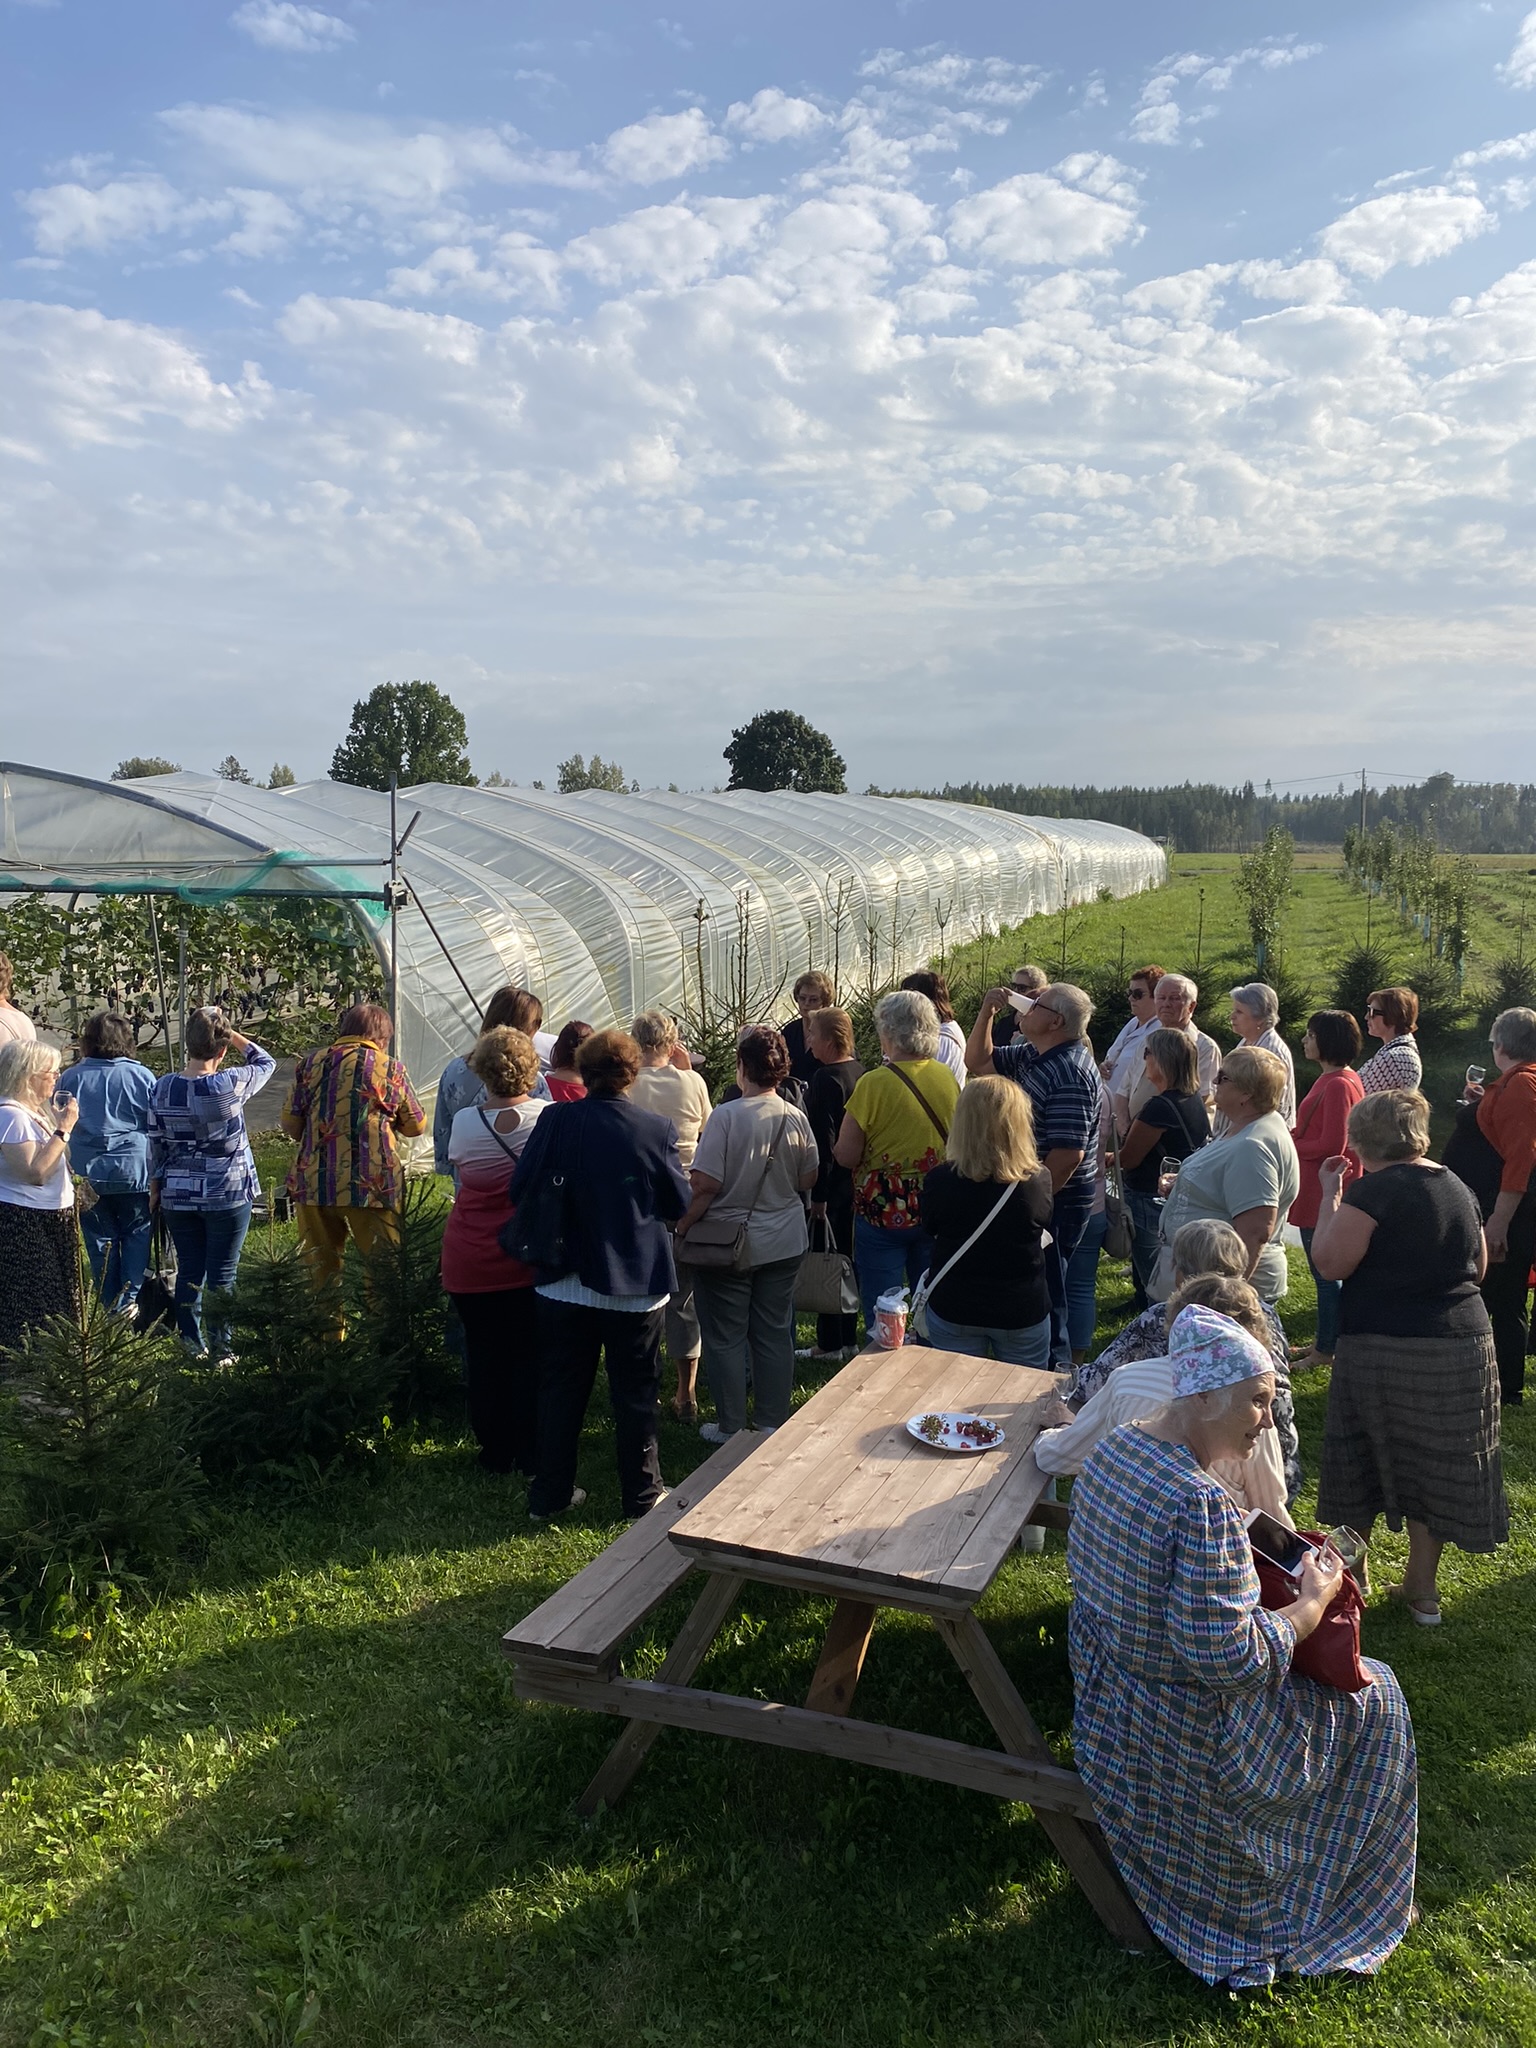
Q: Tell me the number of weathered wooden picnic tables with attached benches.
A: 1